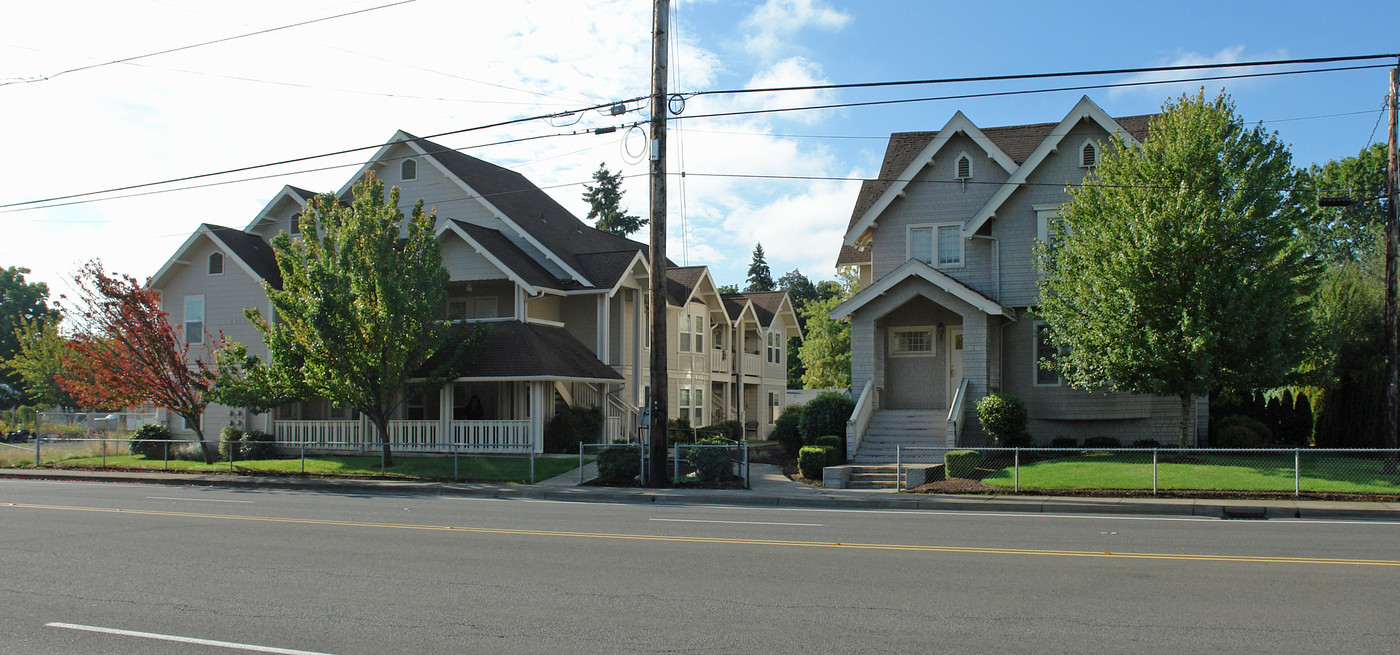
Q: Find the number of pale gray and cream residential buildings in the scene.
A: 2